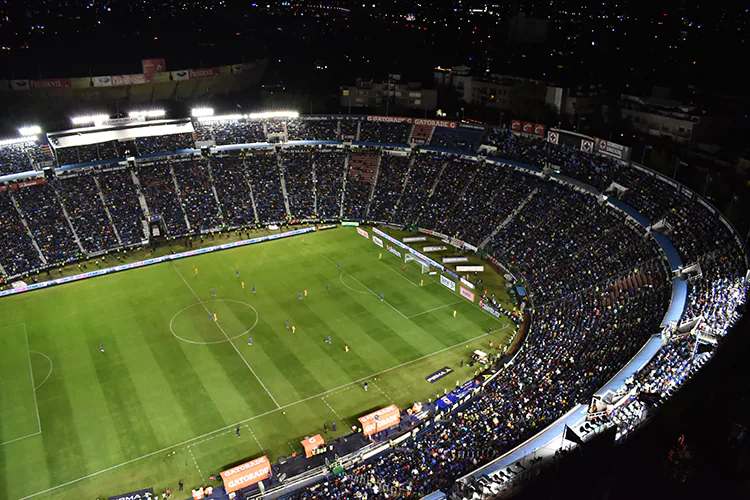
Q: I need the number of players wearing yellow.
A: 10